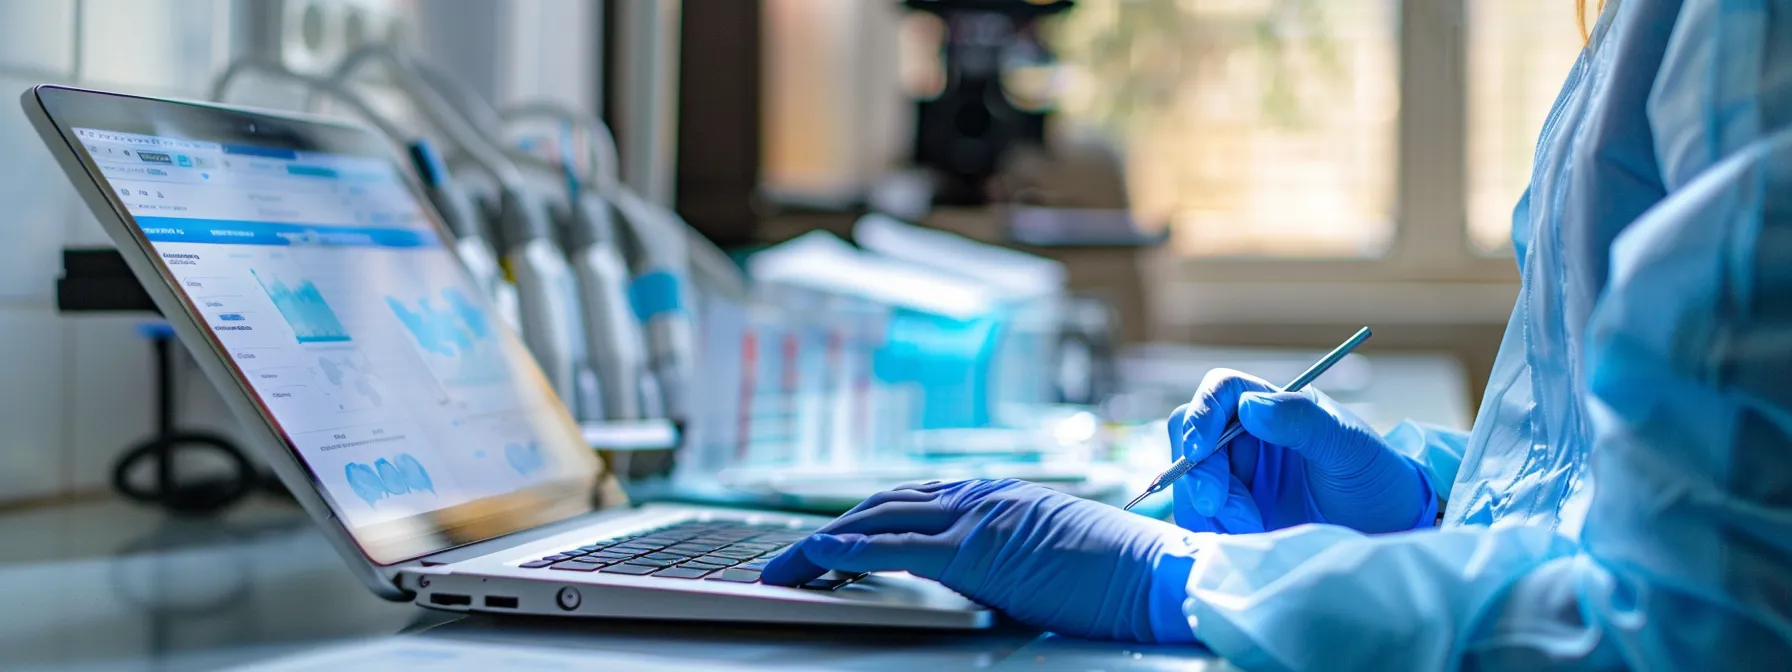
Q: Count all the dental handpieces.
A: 4